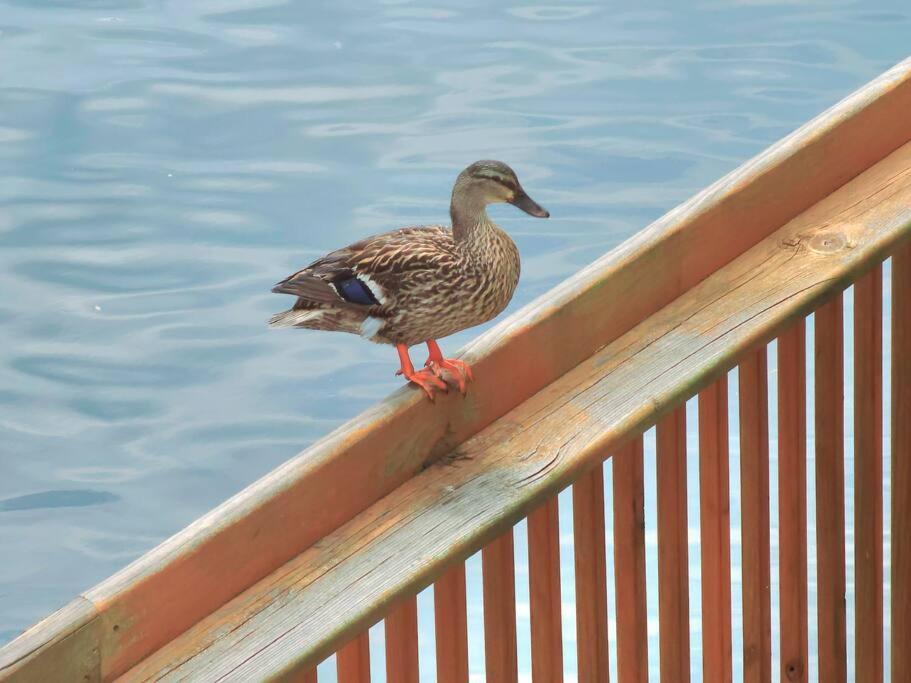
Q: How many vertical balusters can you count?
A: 15